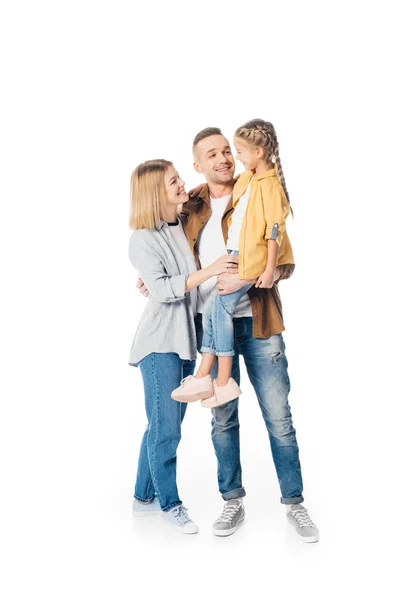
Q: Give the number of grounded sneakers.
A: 4